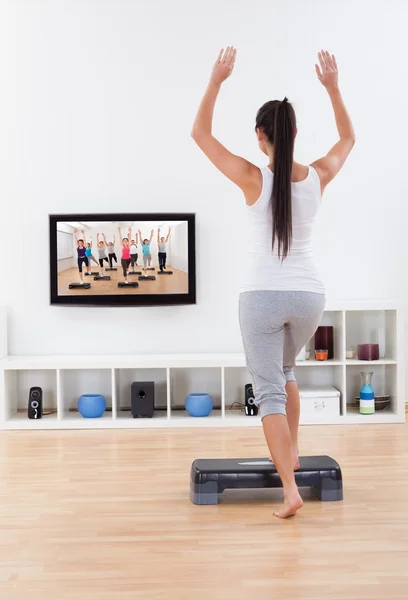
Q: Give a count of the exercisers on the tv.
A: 8